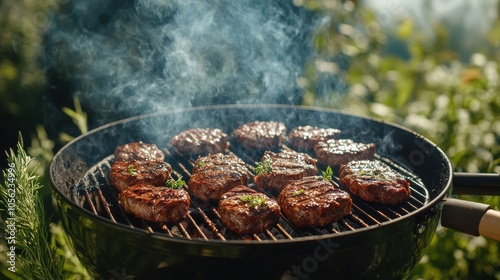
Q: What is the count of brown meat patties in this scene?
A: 12